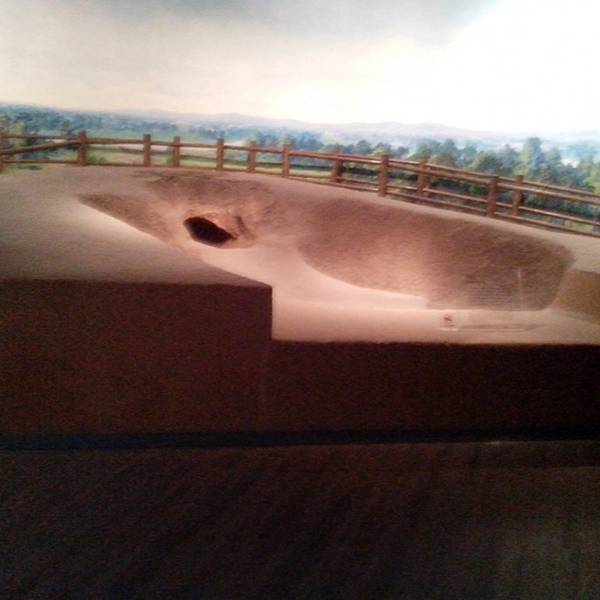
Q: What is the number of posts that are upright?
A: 12